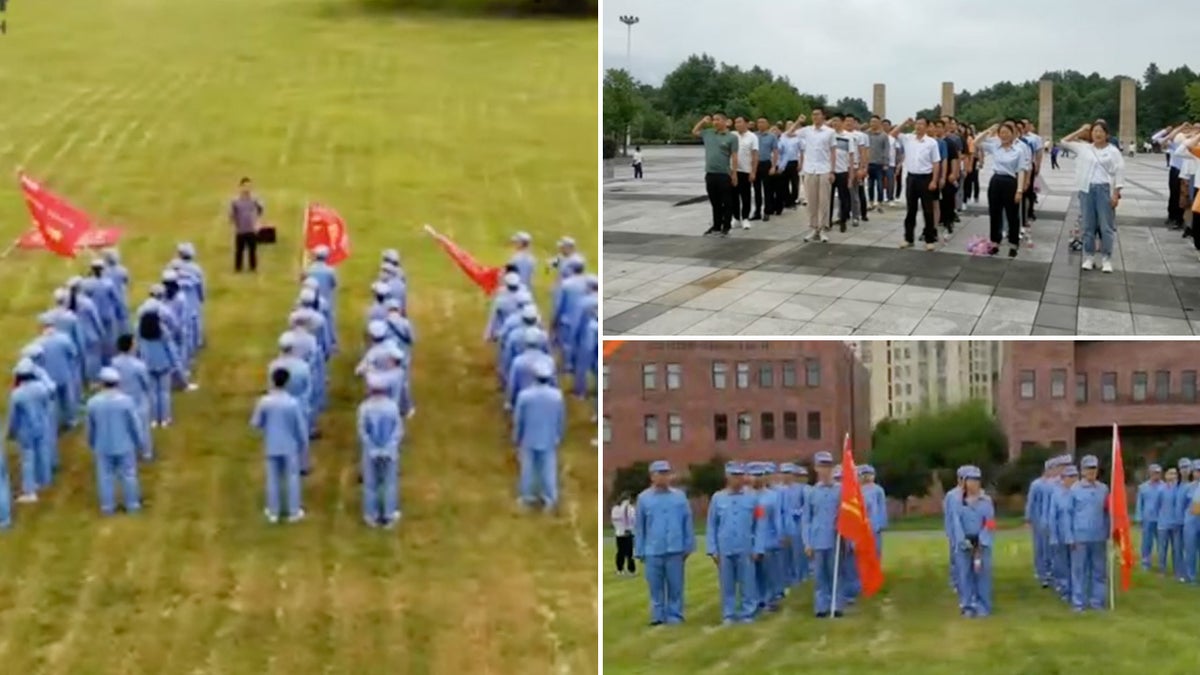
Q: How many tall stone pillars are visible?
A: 4